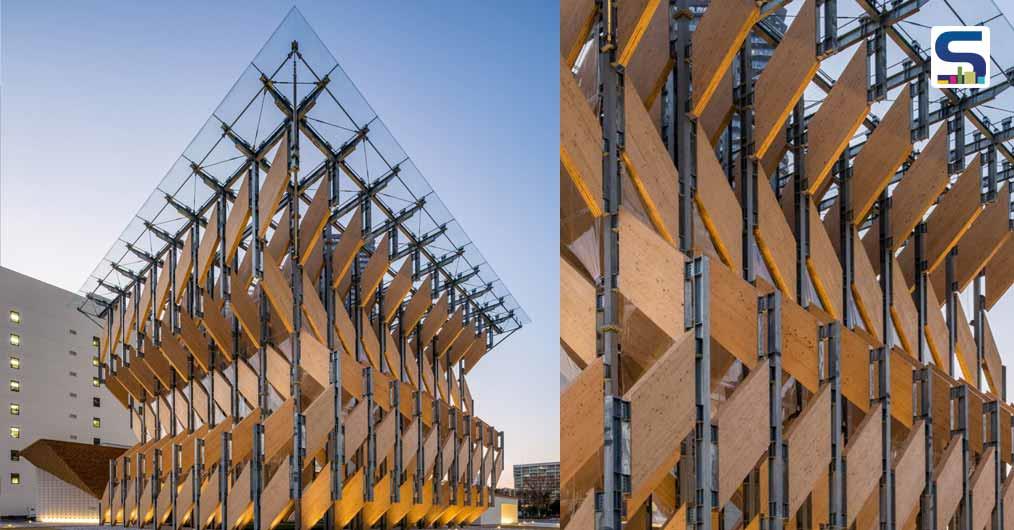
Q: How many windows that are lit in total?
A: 11